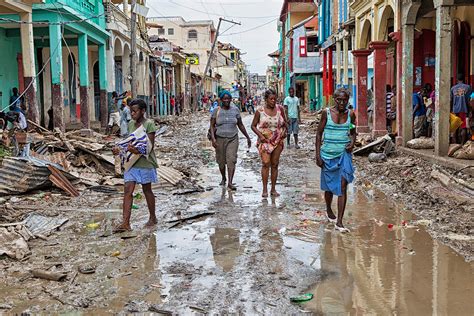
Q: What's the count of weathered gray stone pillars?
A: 2